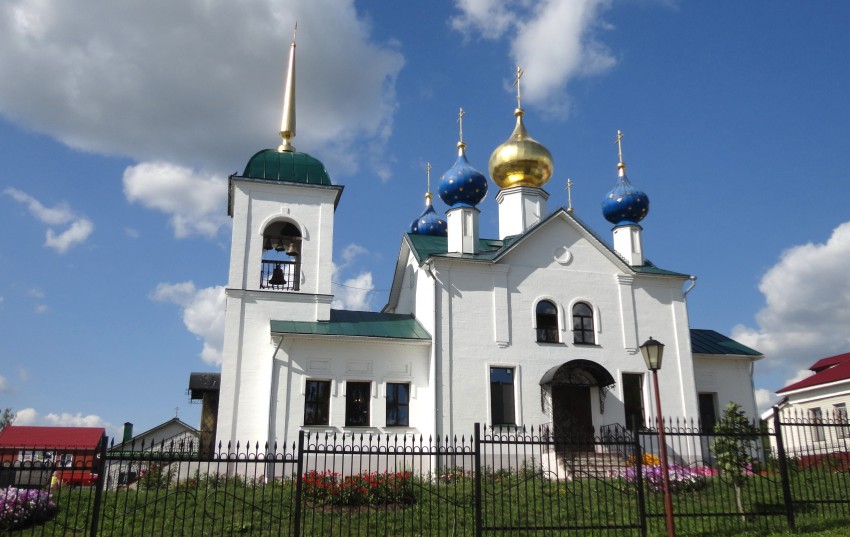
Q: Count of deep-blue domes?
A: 3